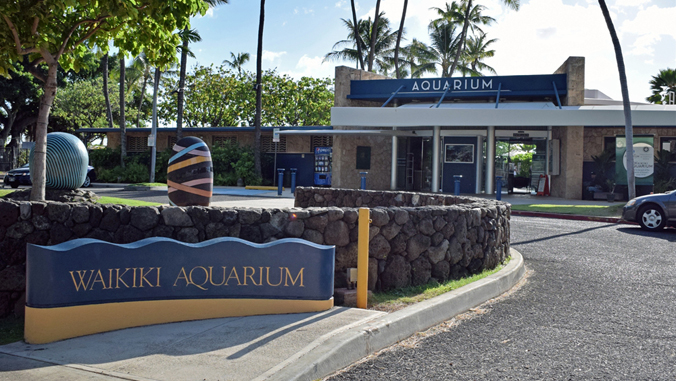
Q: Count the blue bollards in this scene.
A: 5